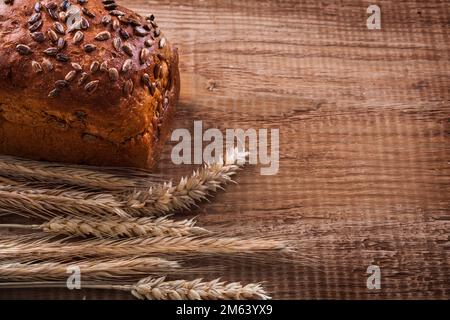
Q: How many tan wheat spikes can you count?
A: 7